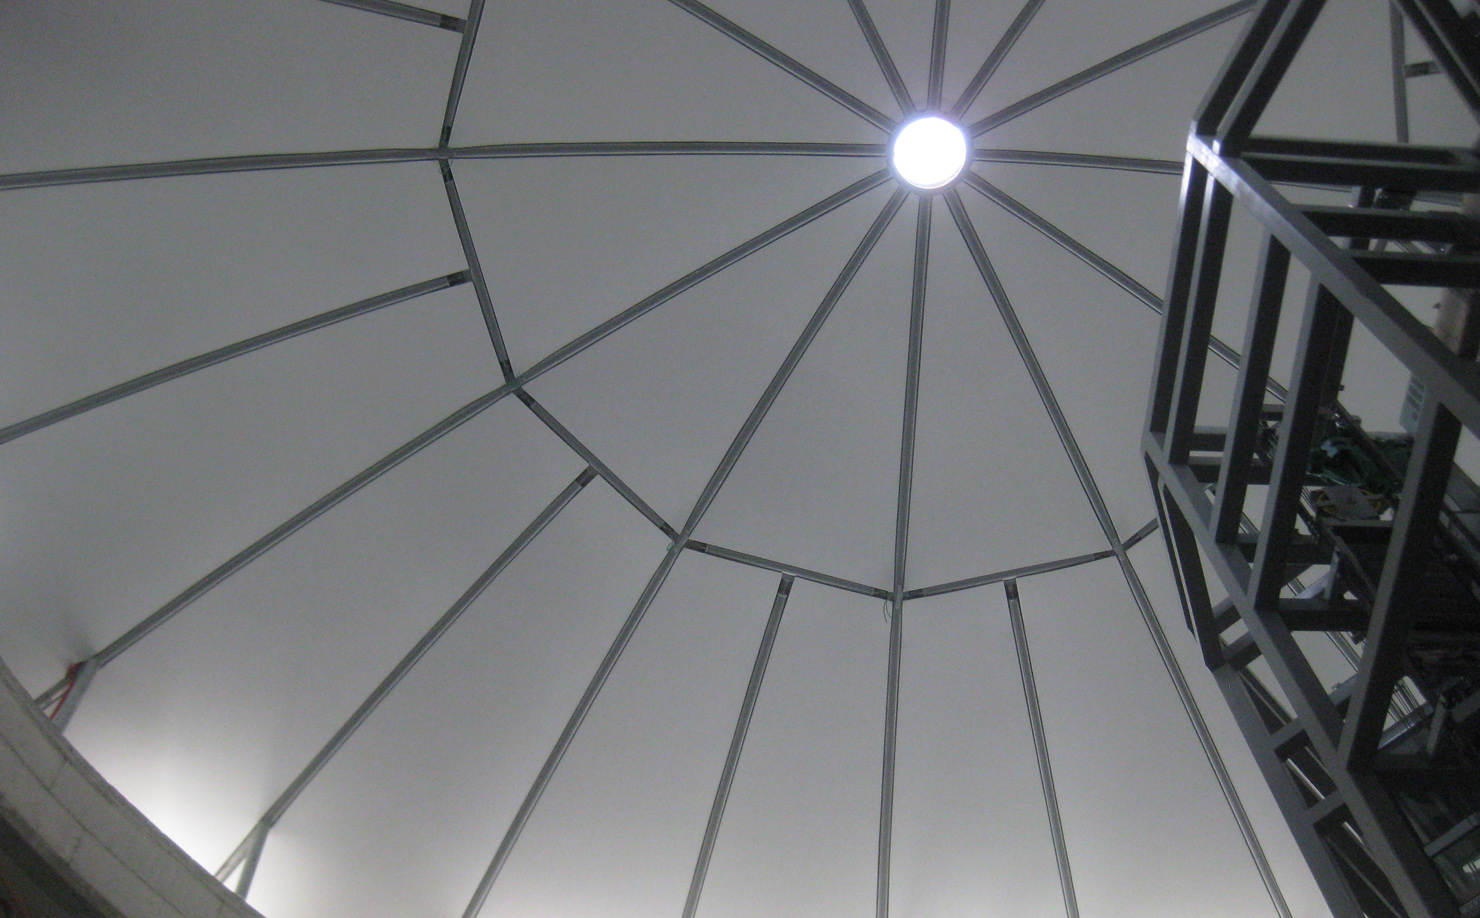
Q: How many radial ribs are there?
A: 12